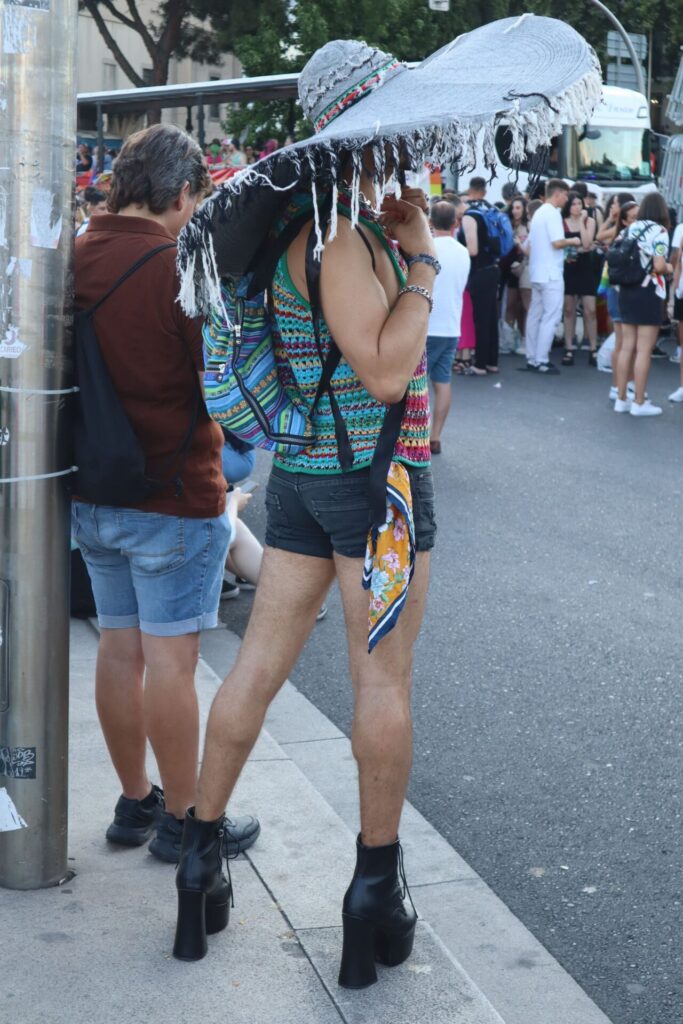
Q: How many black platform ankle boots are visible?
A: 2